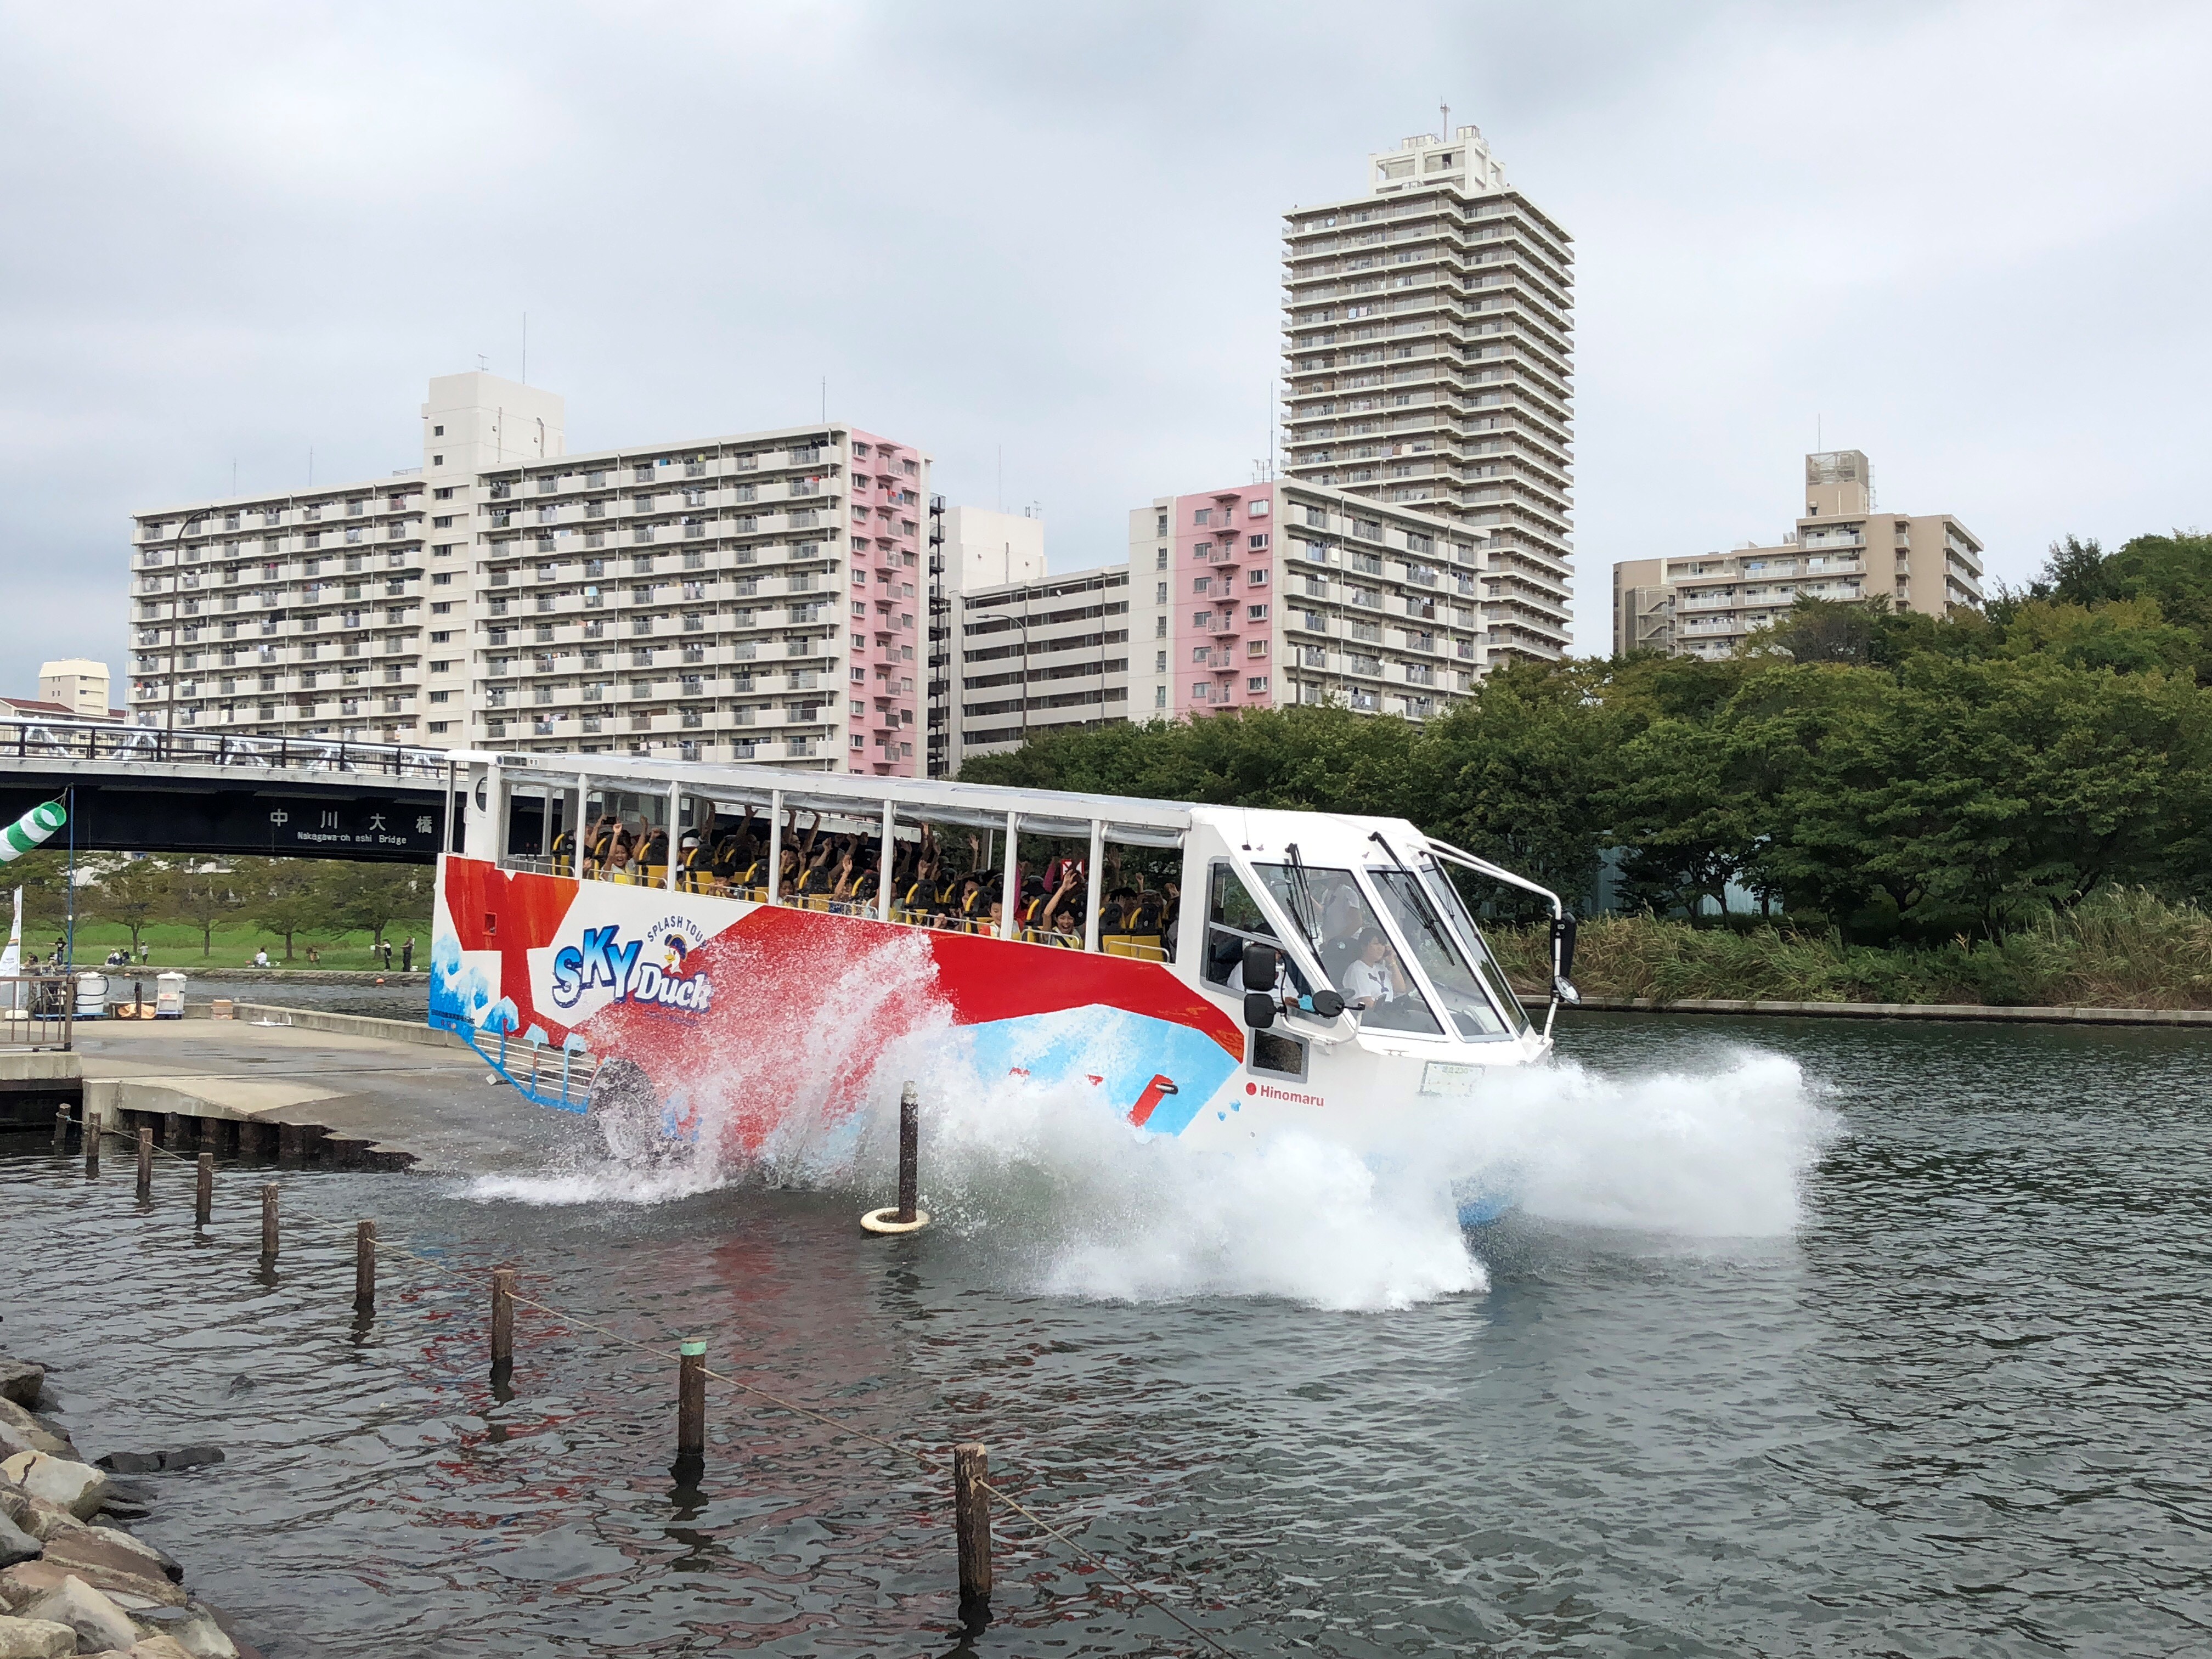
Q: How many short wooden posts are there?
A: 9